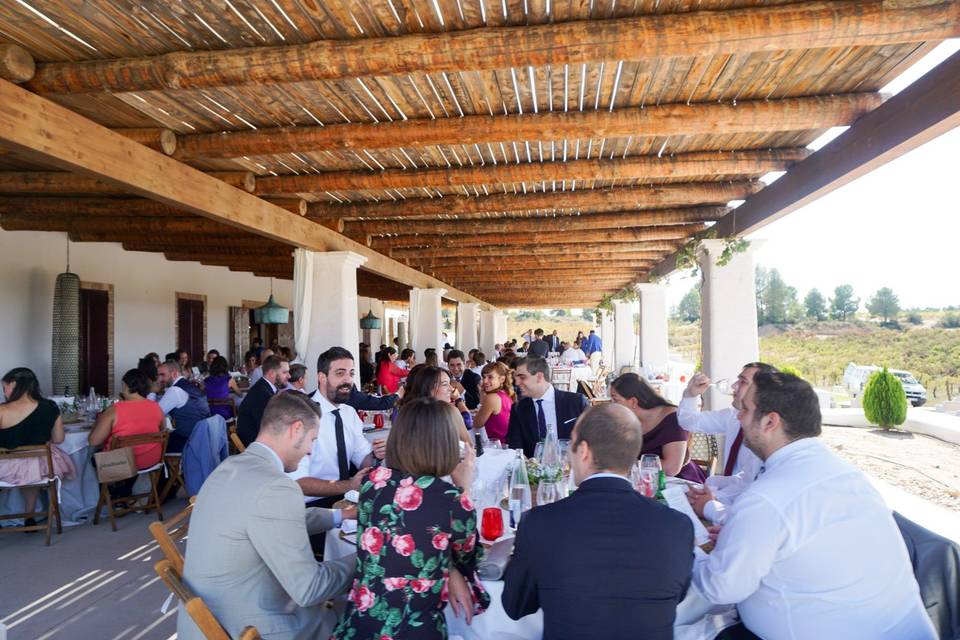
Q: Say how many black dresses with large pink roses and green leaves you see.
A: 1